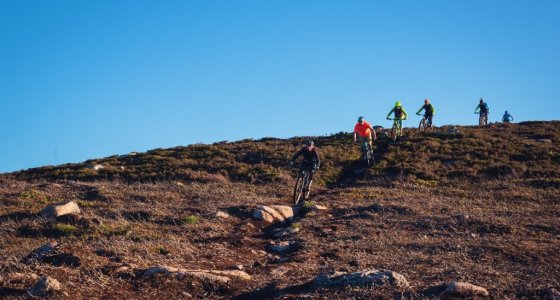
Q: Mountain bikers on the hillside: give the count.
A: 6